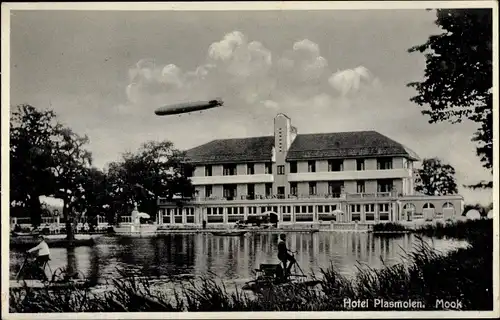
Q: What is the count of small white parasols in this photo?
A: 2